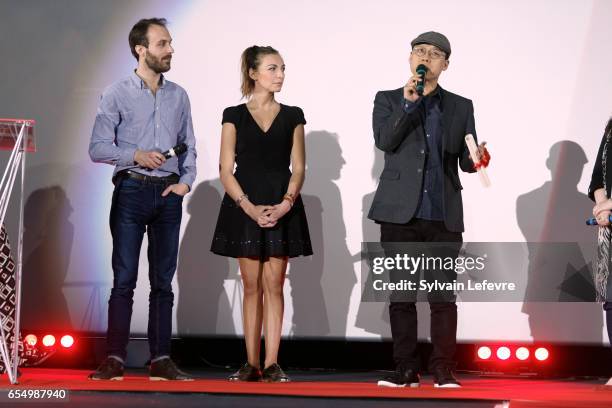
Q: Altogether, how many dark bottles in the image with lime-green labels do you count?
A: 0